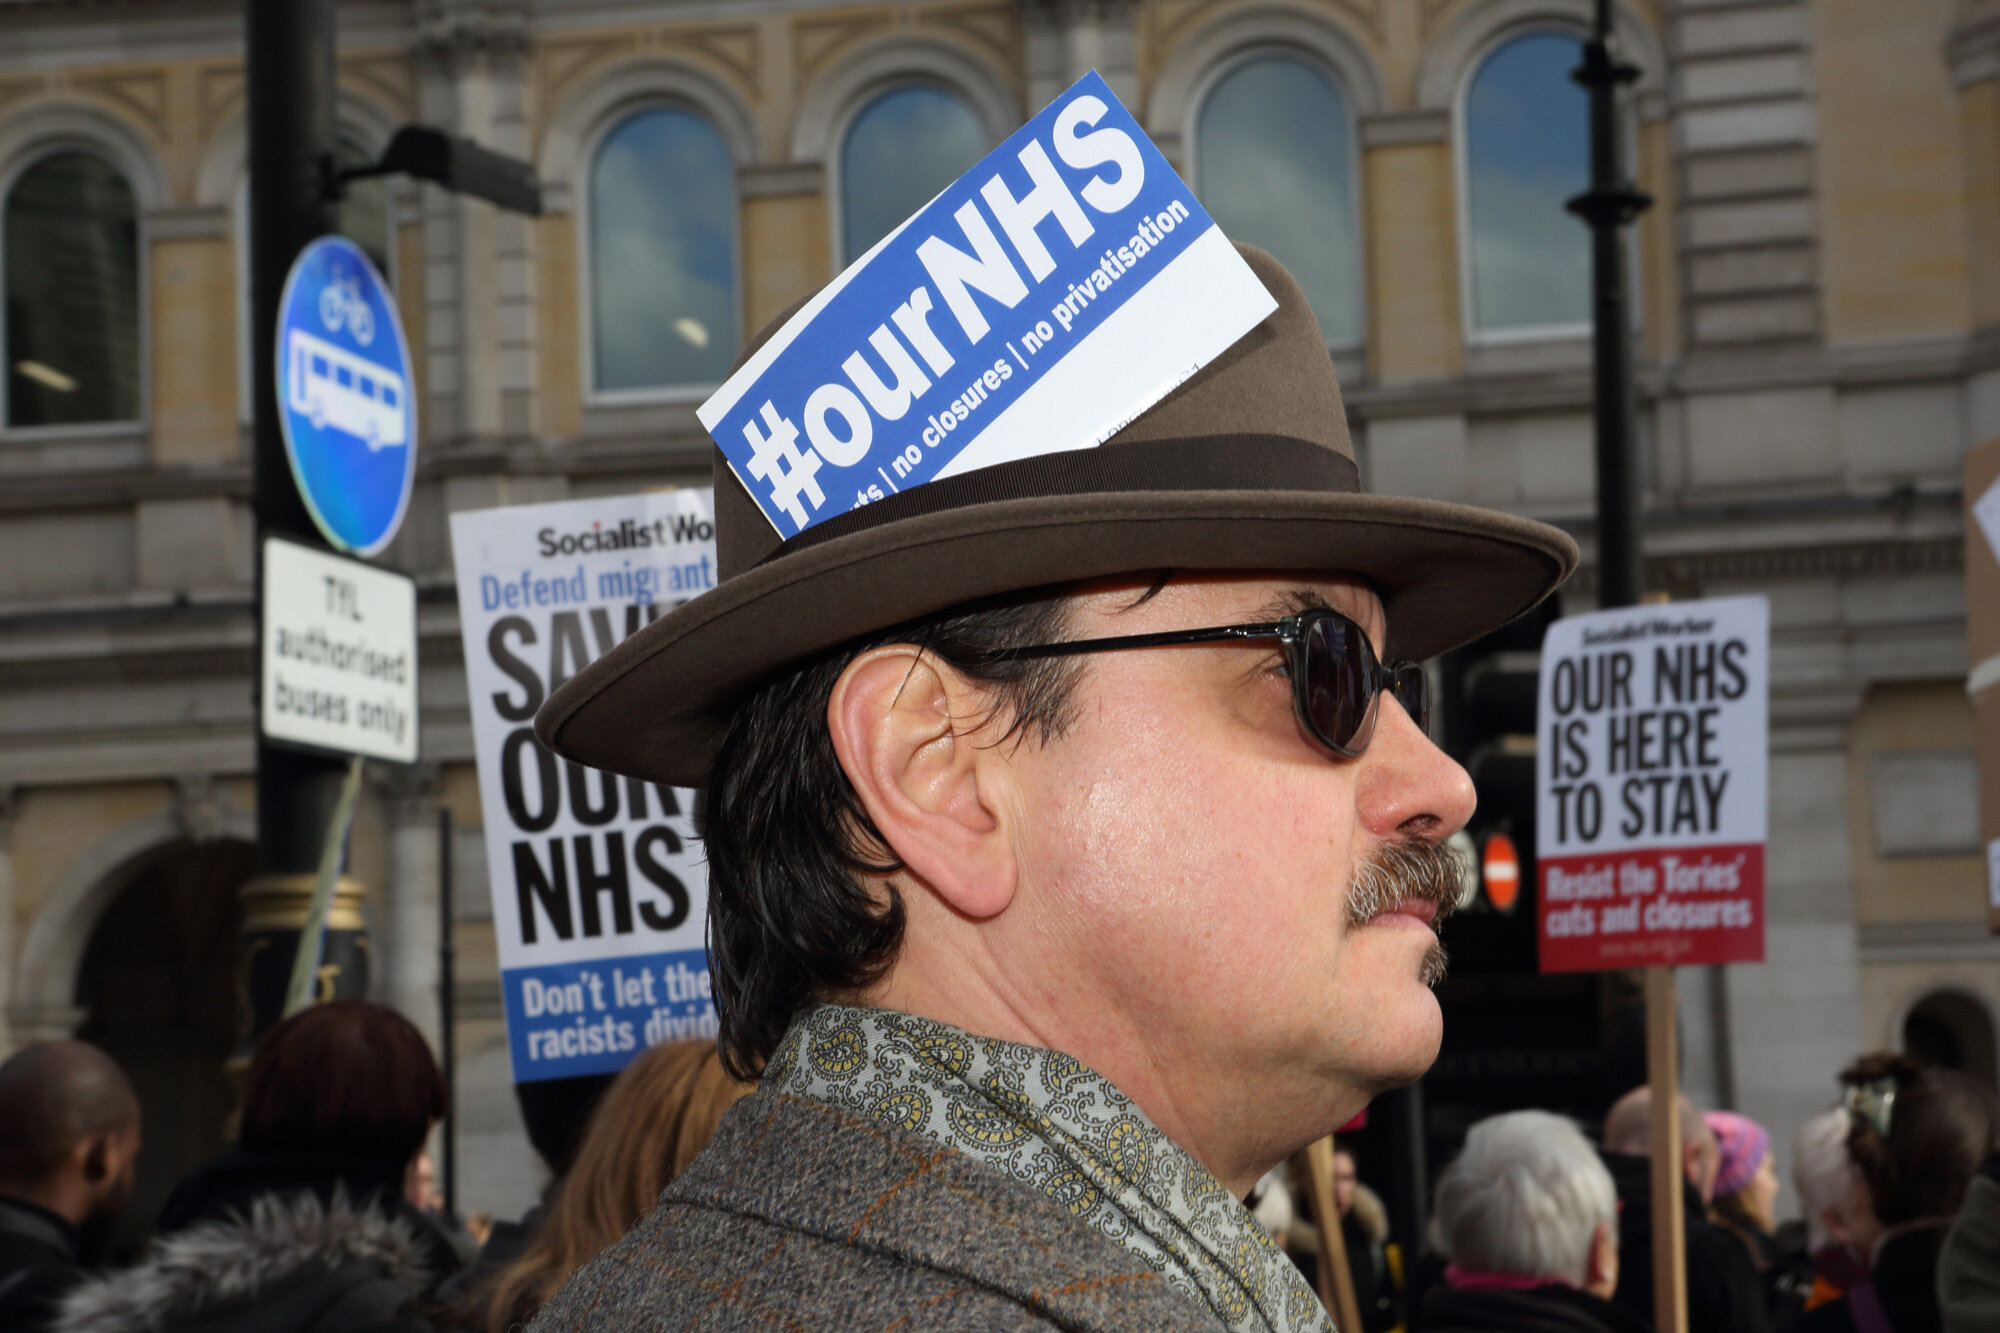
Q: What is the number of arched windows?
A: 6